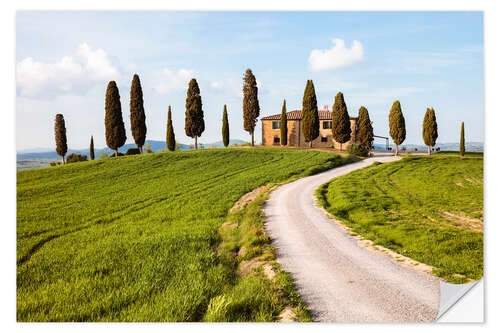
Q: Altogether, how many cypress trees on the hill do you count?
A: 15